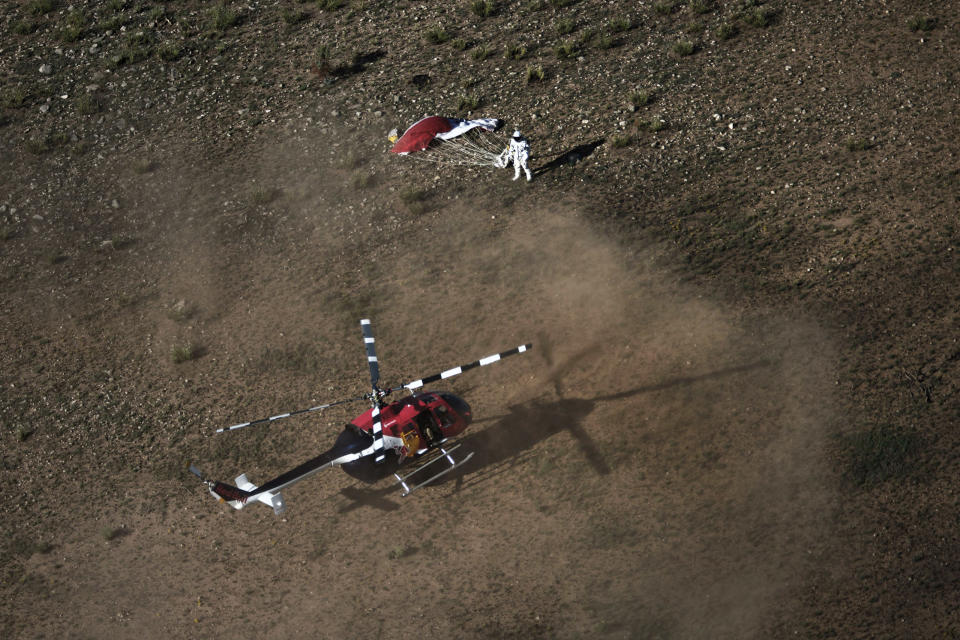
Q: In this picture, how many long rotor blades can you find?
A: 4